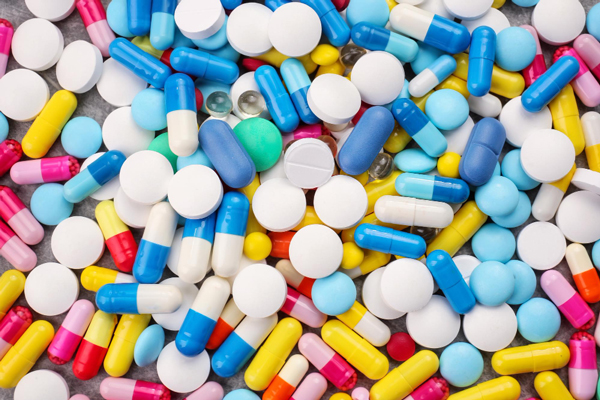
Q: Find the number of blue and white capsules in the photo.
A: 9